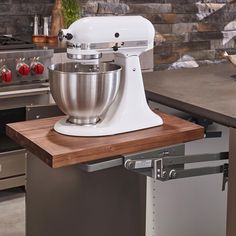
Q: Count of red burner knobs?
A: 3